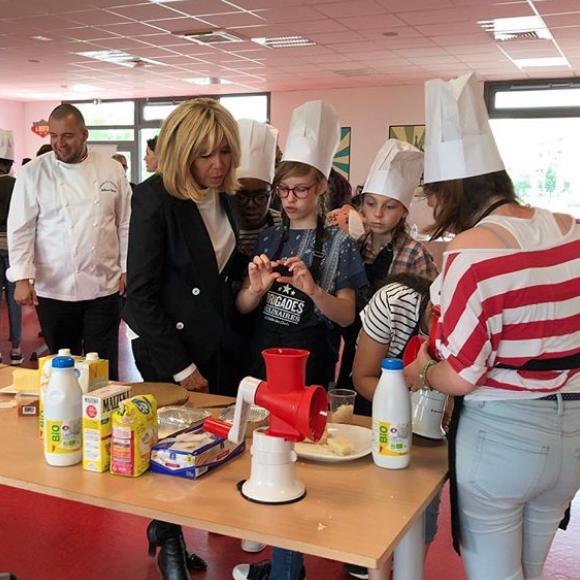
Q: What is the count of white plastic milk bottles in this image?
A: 2